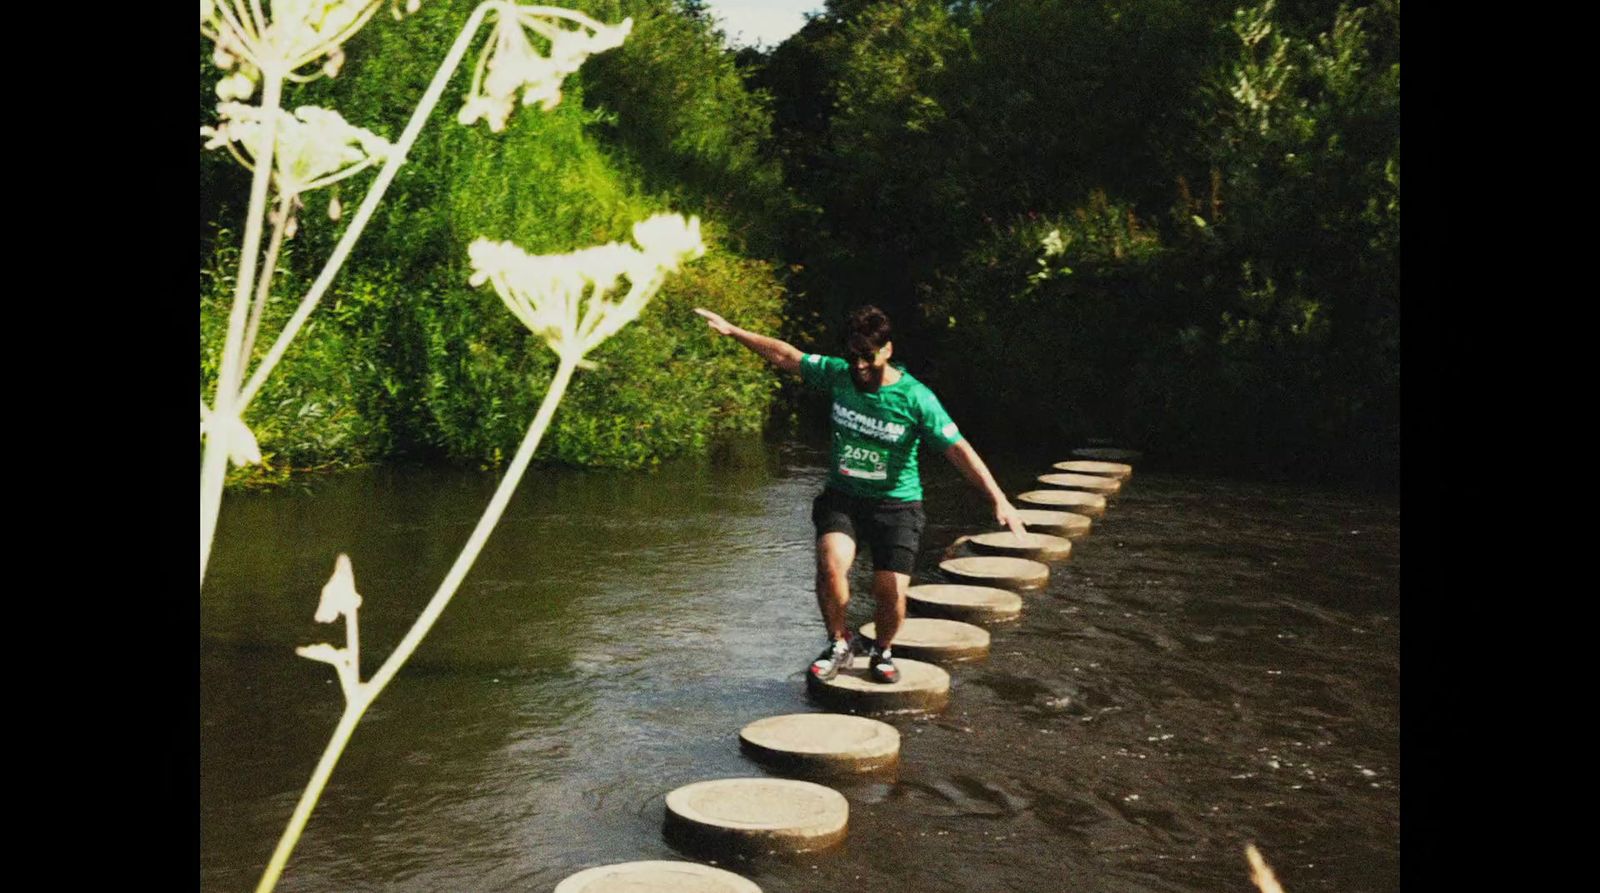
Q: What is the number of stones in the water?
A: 13